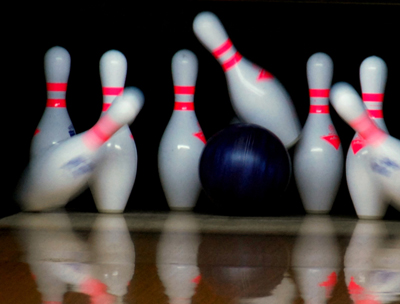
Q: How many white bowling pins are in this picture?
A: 8